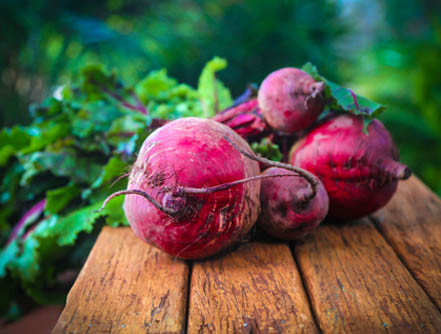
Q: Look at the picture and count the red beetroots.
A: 4